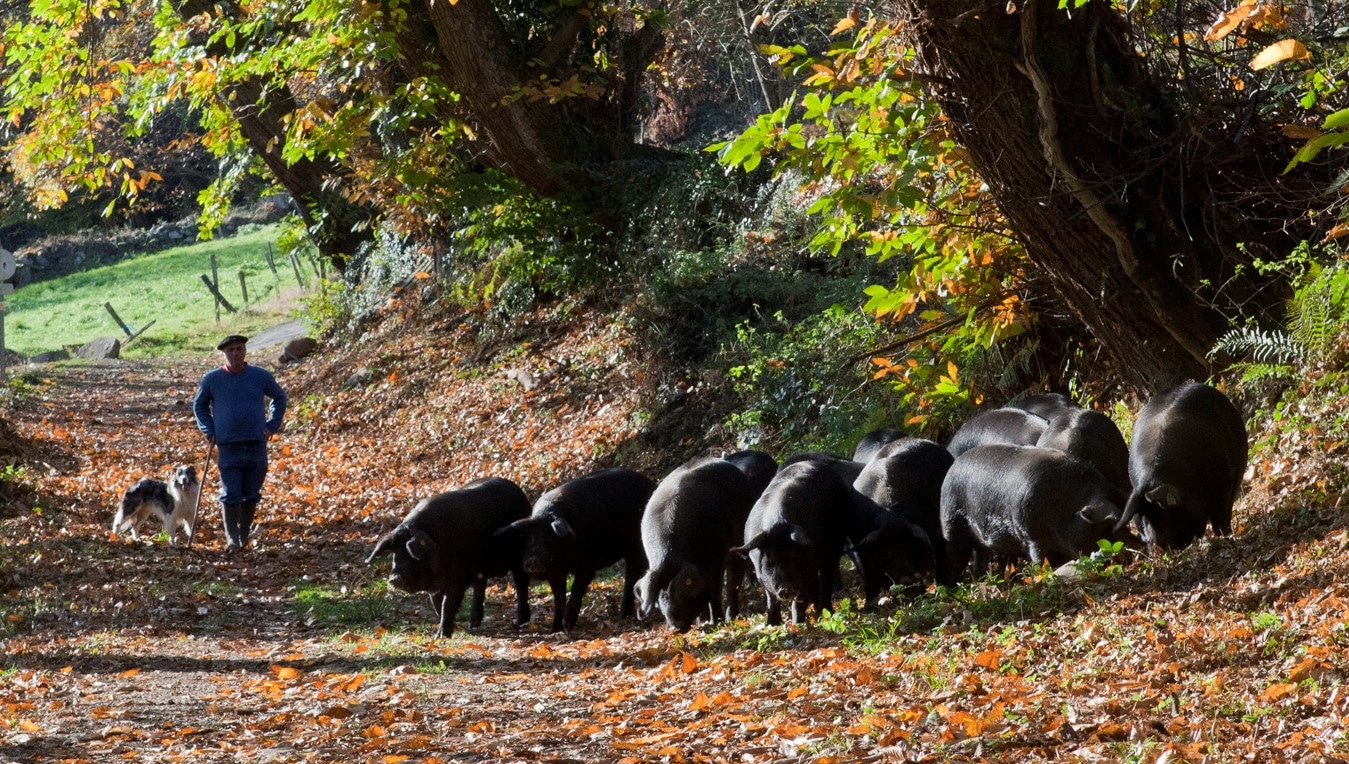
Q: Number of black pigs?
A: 13